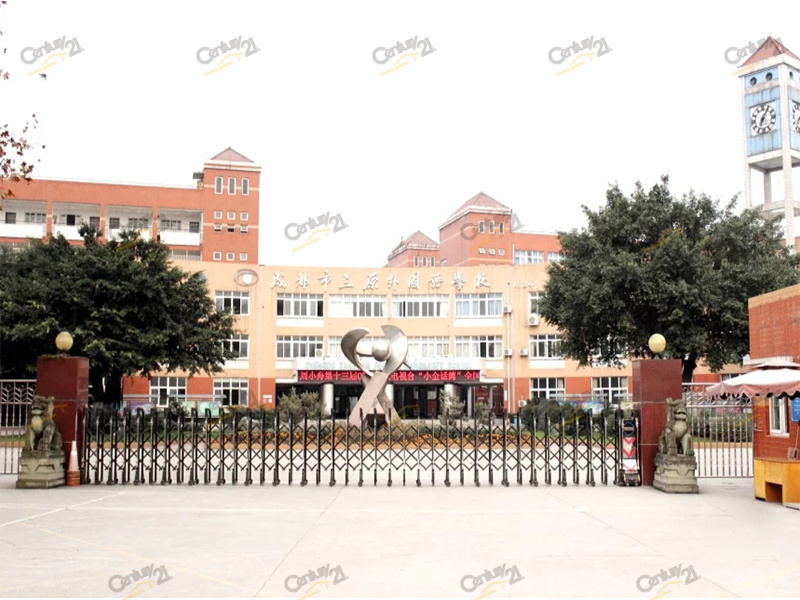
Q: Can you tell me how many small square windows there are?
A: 12